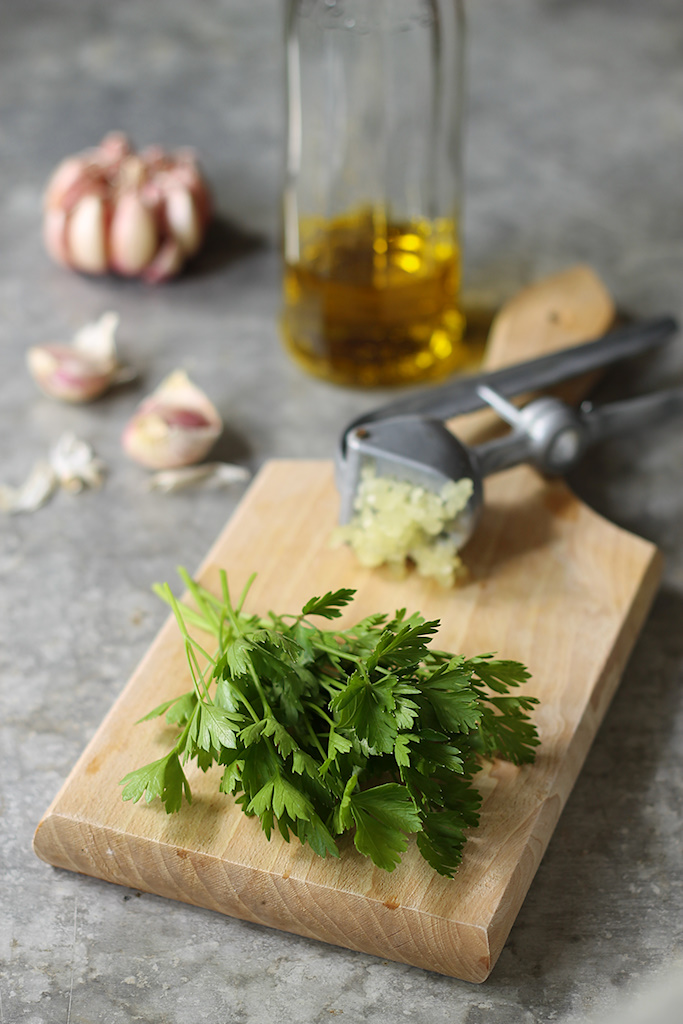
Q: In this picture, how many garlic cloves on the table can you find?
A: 2